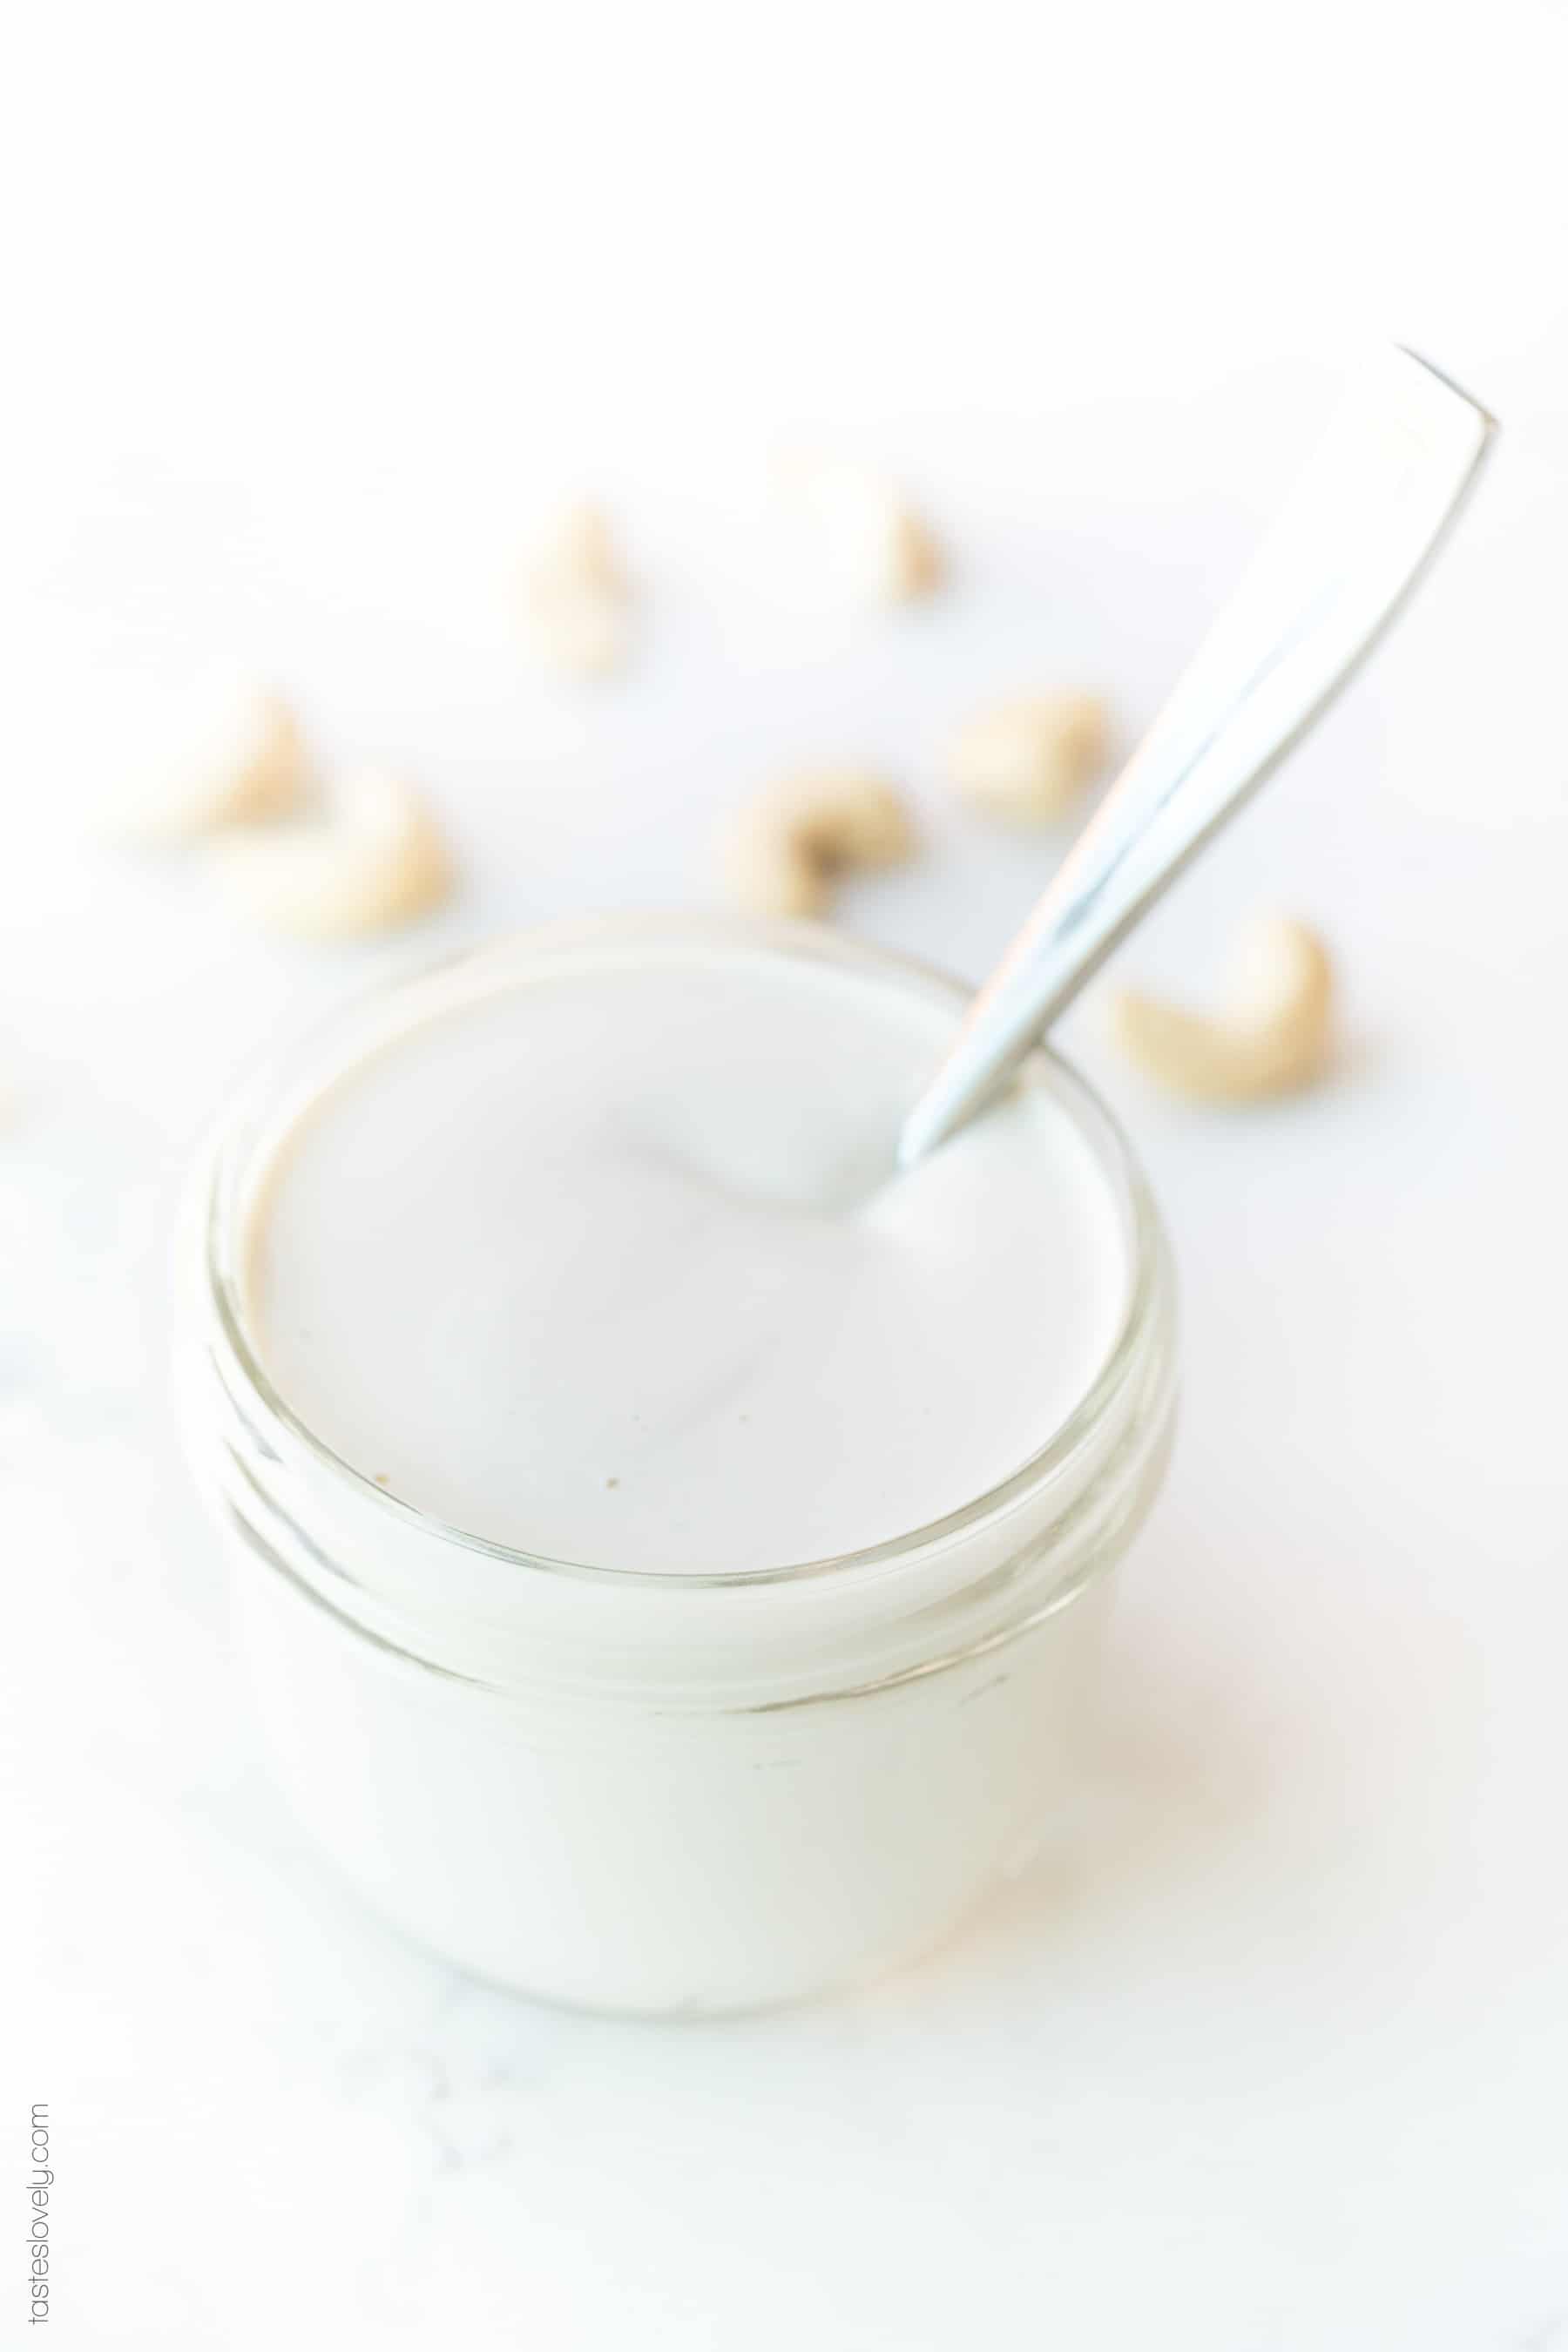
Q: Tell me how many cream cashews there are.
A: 7